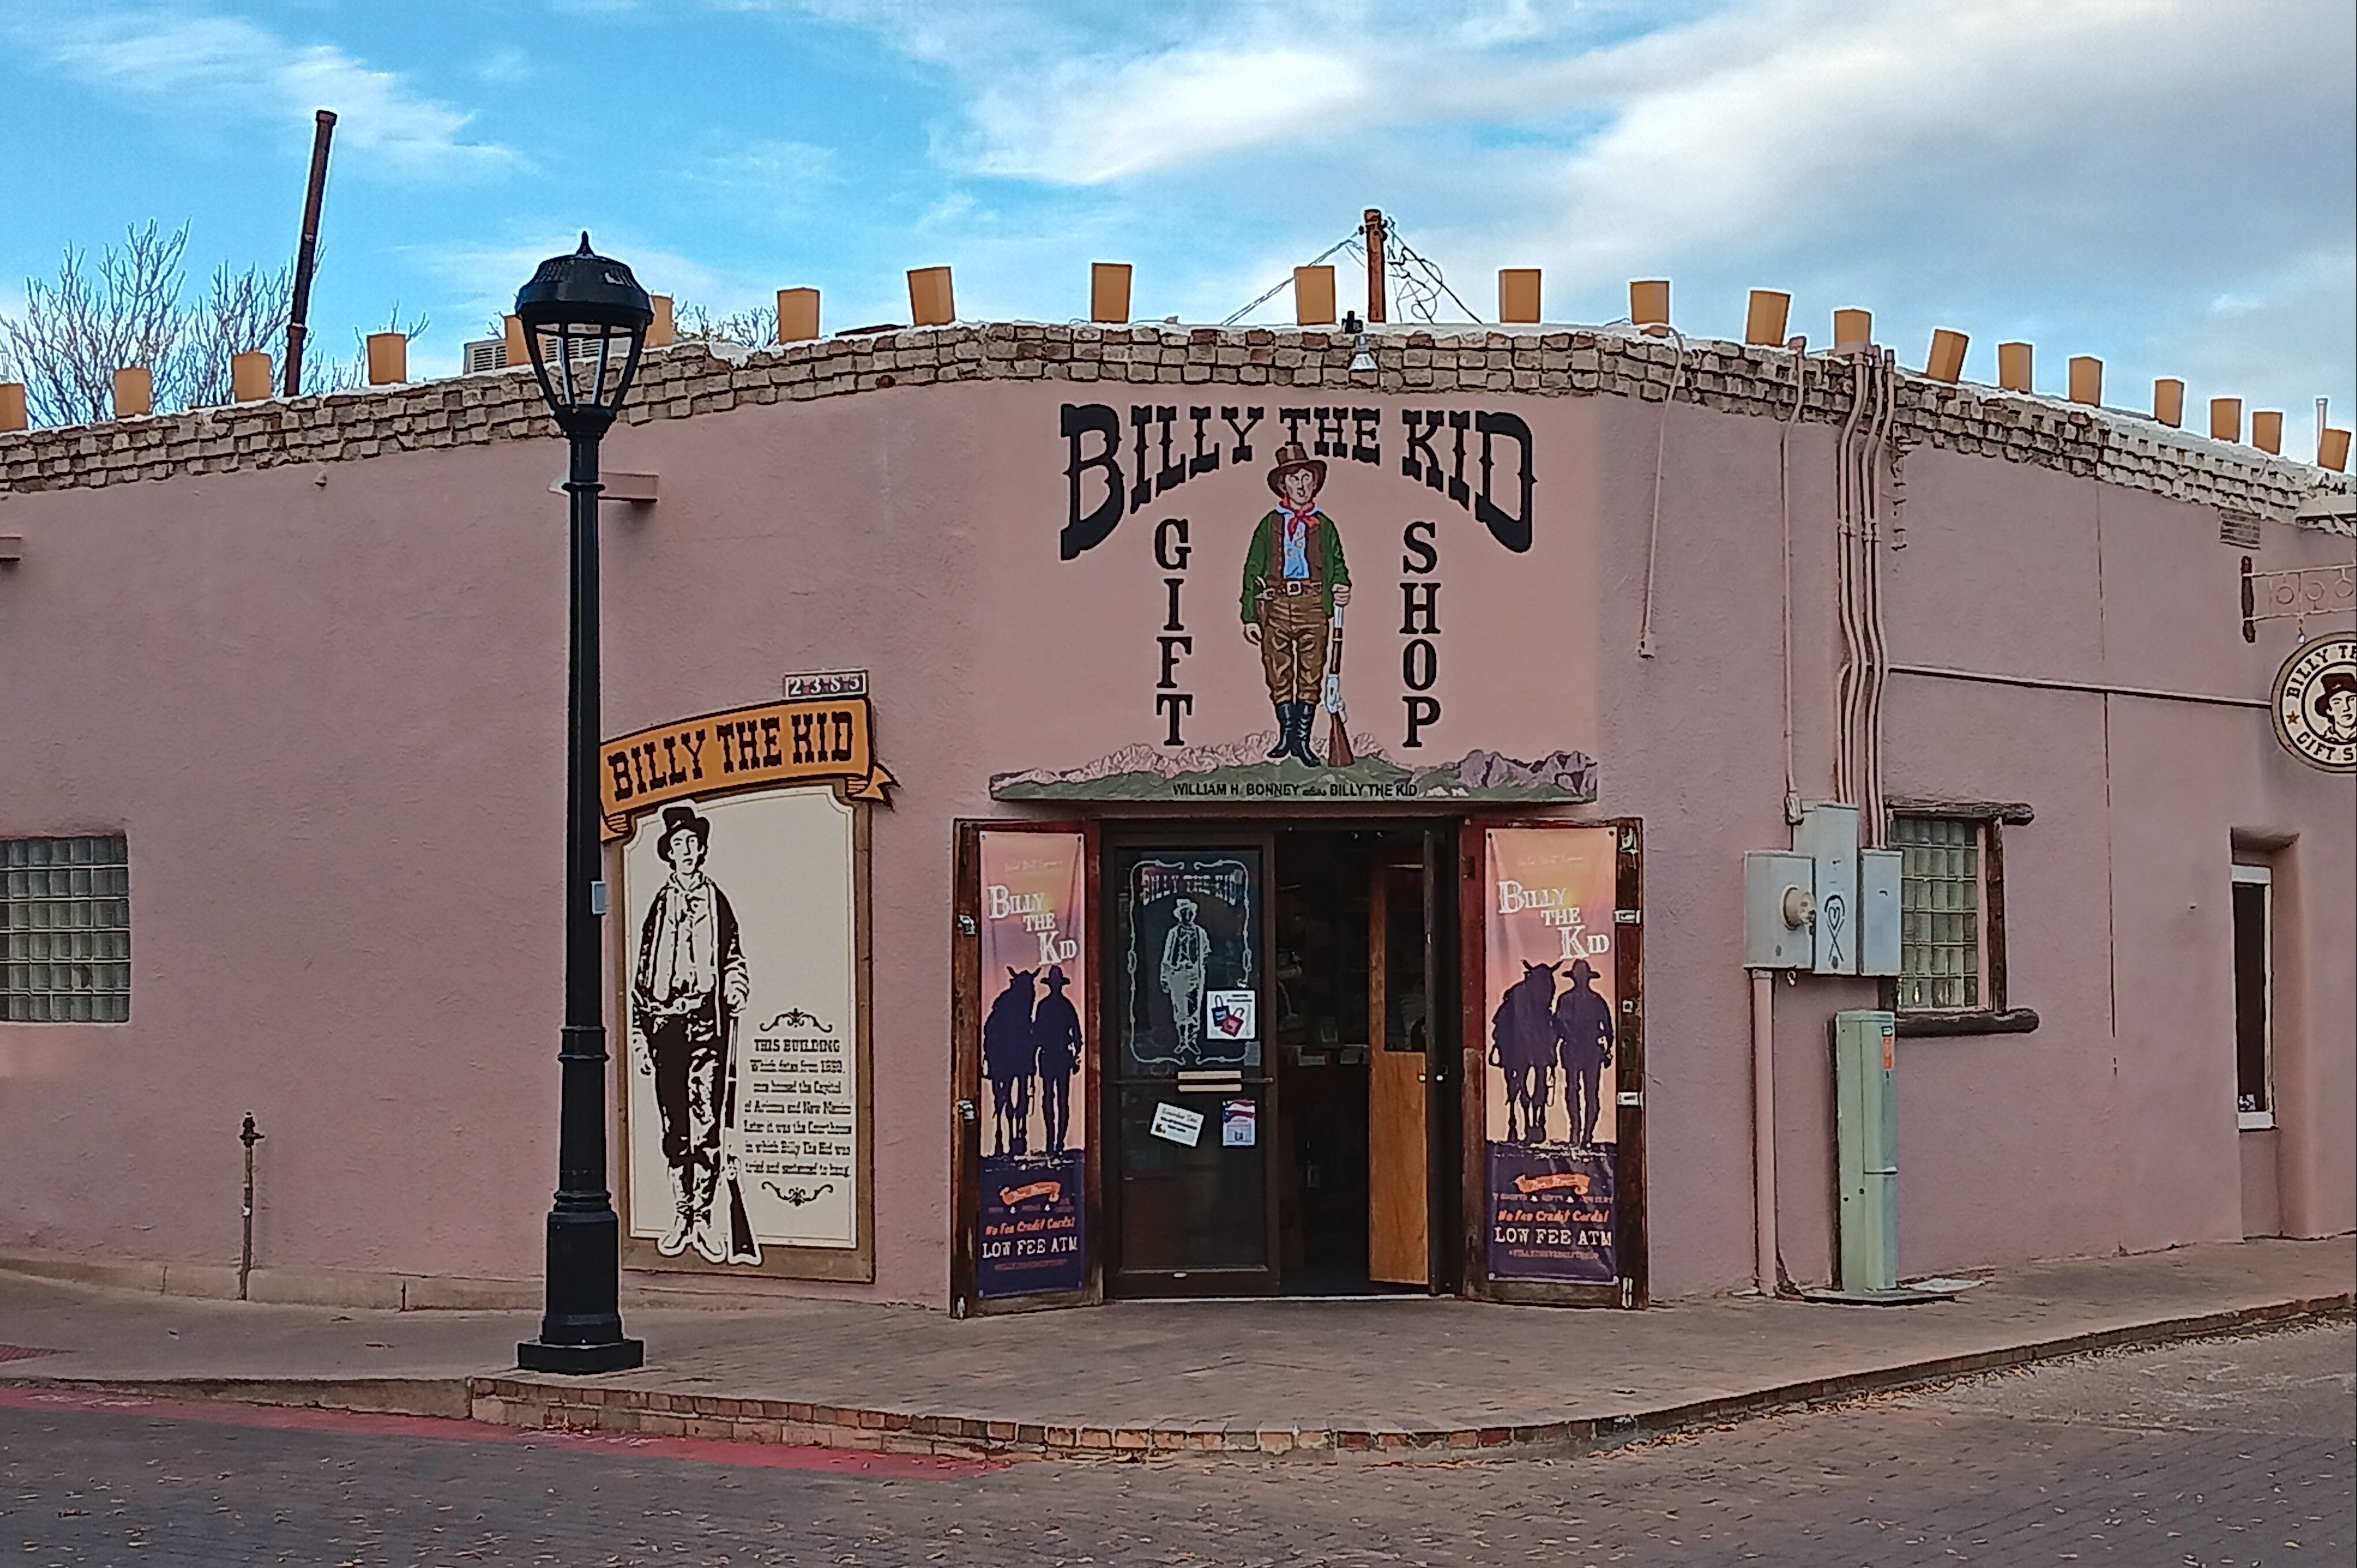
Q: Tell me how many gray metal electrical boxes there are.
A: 3